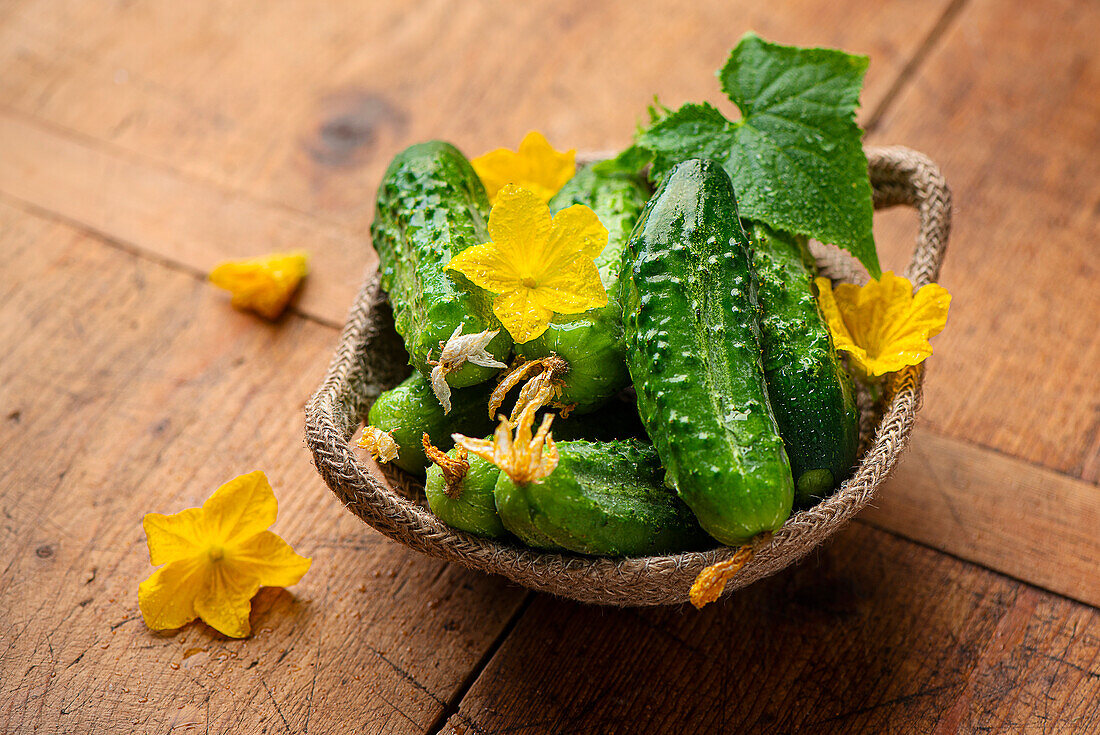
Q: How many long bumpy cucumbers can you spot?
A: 7